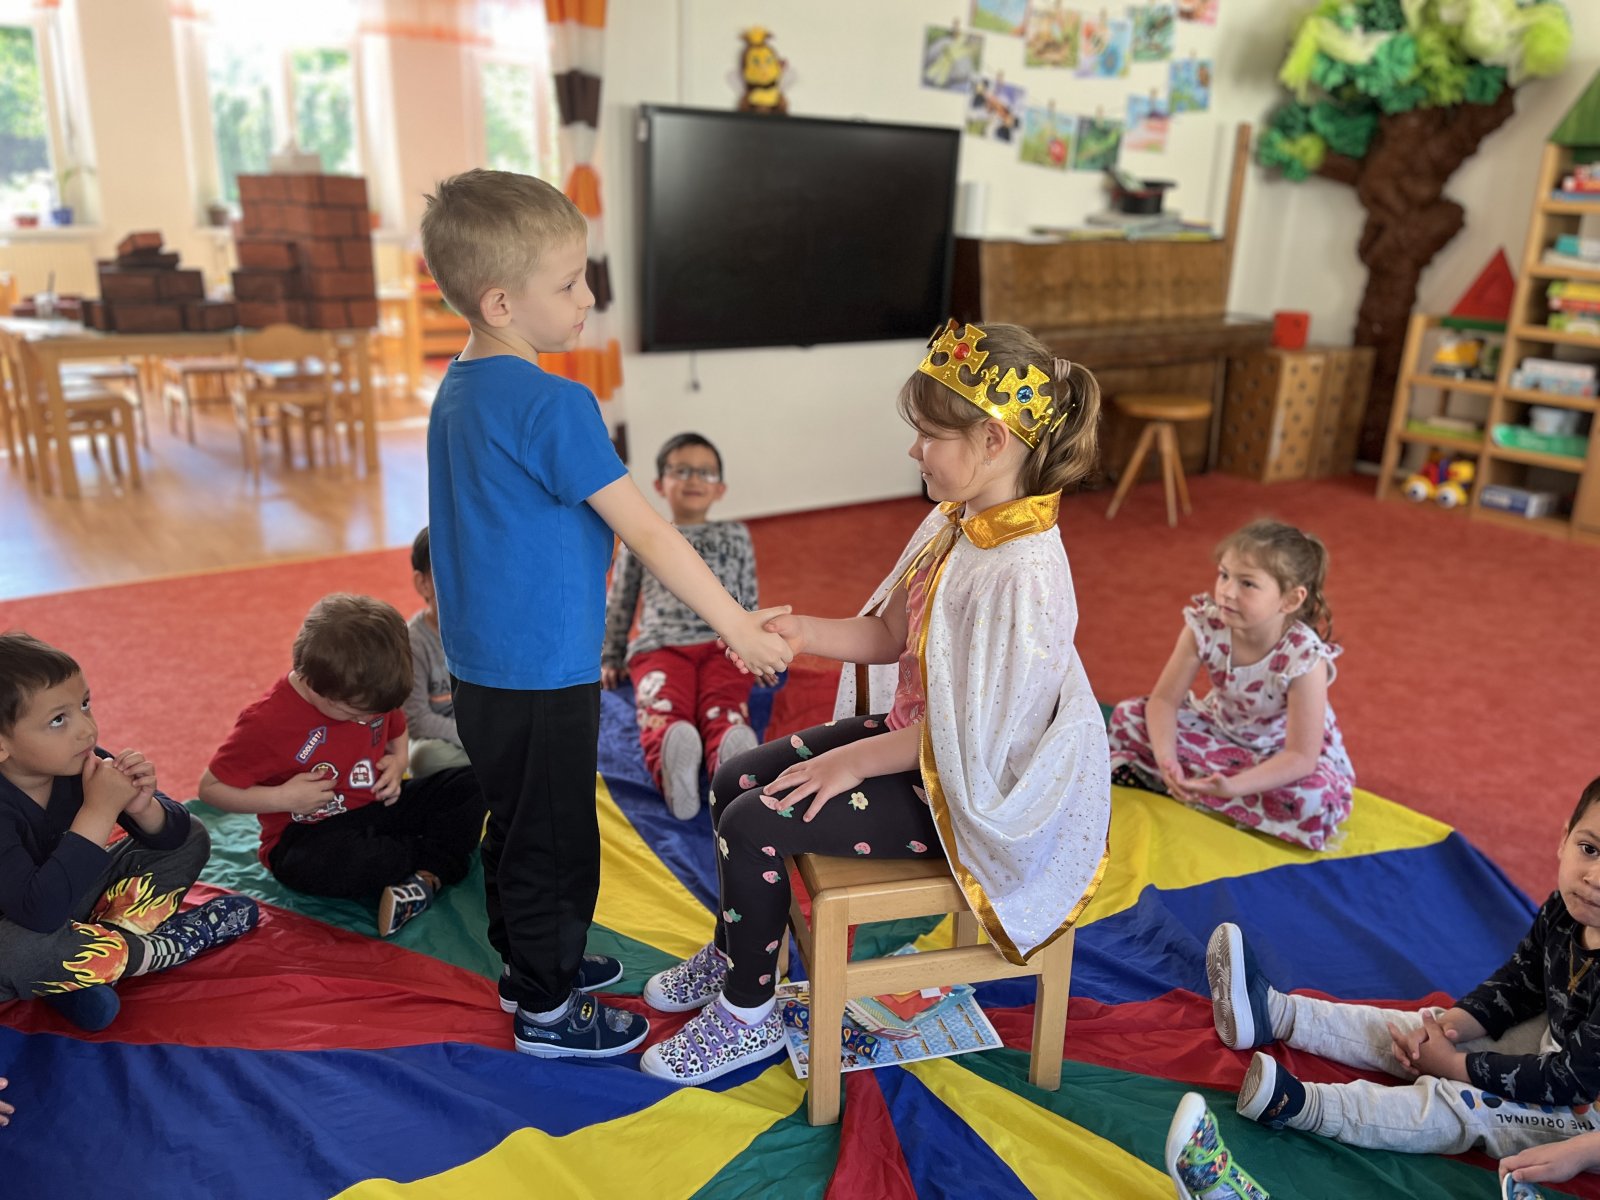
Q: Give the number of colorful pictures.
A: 11